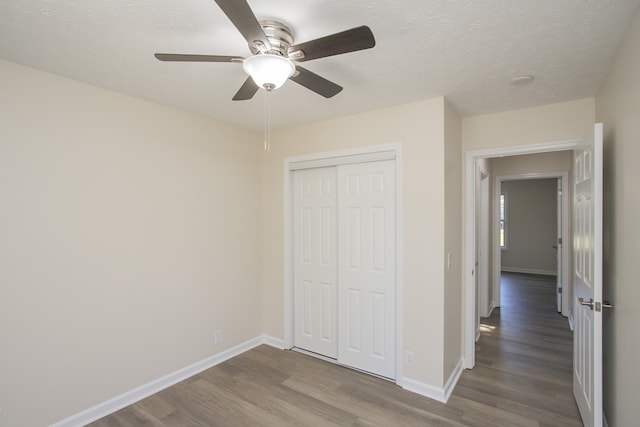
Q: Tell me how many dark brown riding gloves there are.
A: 0